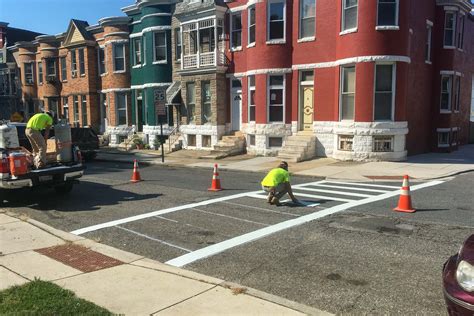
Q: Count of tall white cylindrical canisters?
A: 1